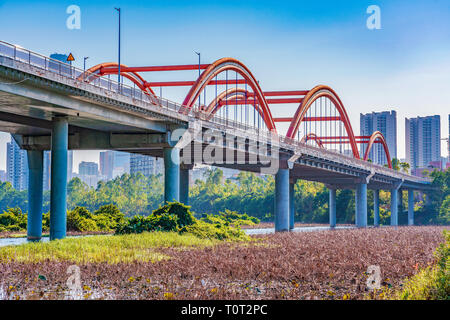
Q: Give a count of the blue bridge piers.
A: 11